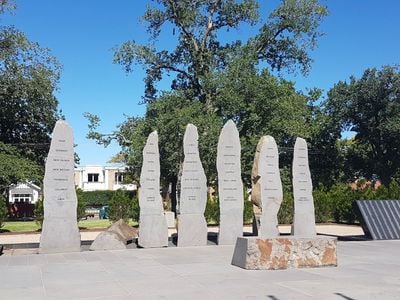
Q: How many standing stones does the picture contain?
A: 6